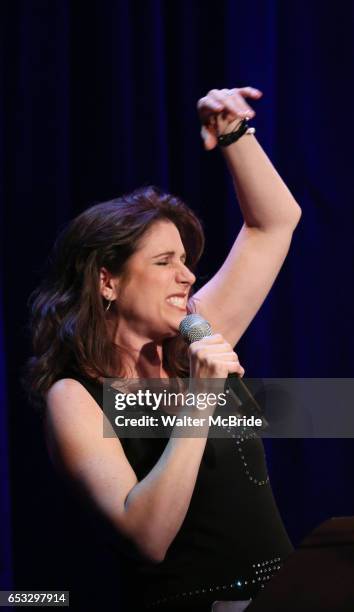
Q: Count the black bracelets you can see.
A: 1